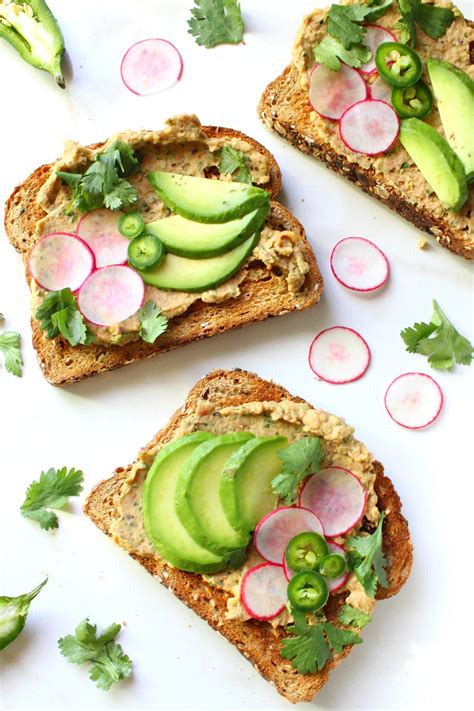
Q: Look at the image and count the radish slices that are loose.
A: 4